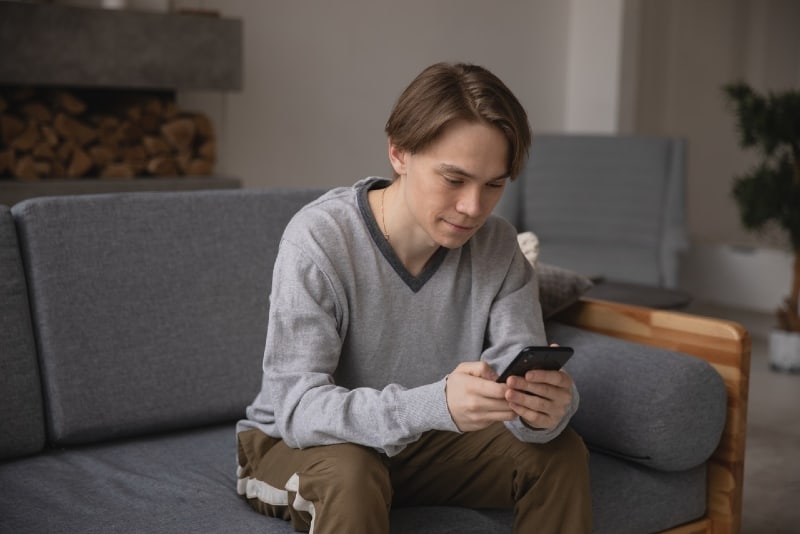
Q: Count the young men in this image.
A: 1